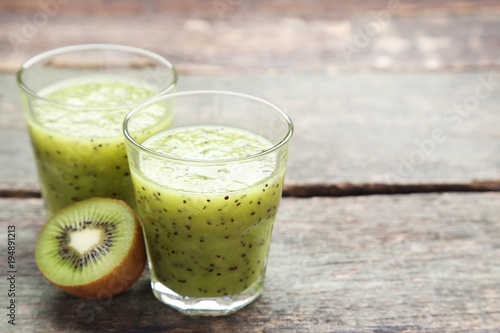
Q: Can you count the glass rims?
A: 2